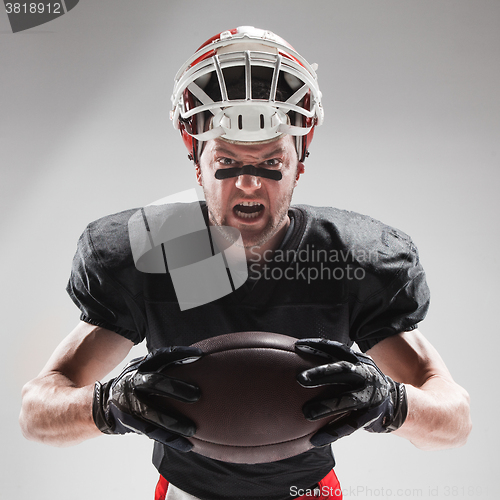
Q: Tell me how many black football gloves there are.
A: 2